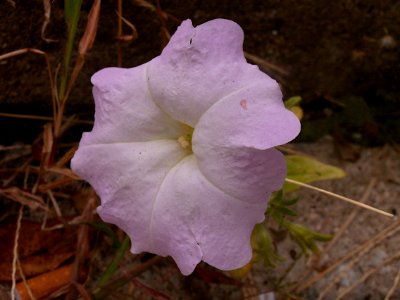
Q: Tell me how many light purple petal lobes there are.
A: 5